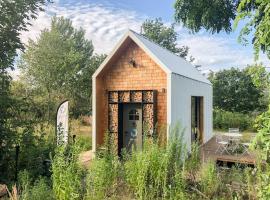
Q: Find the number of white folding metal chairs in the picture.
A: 3